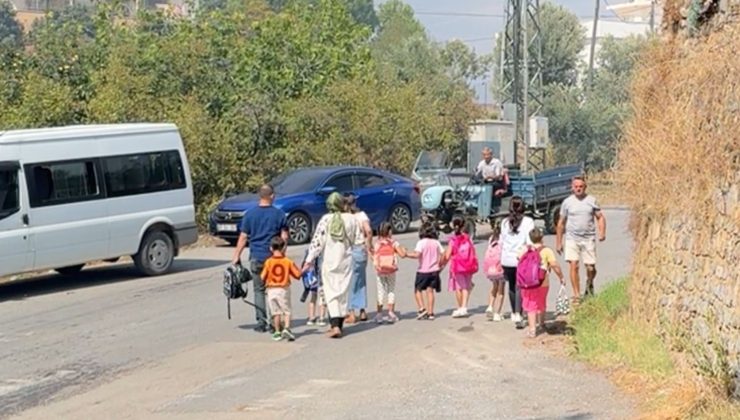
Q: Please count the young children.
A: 7